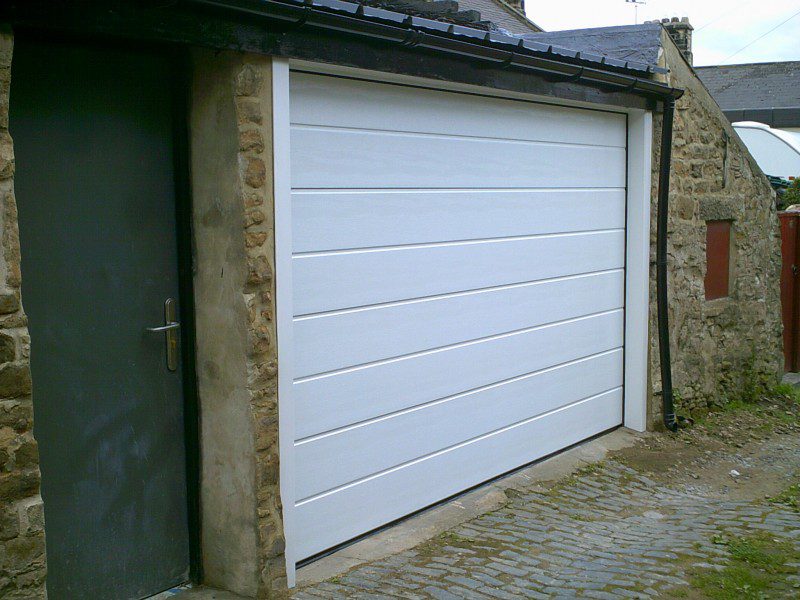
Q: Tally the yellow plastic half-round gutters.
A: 0